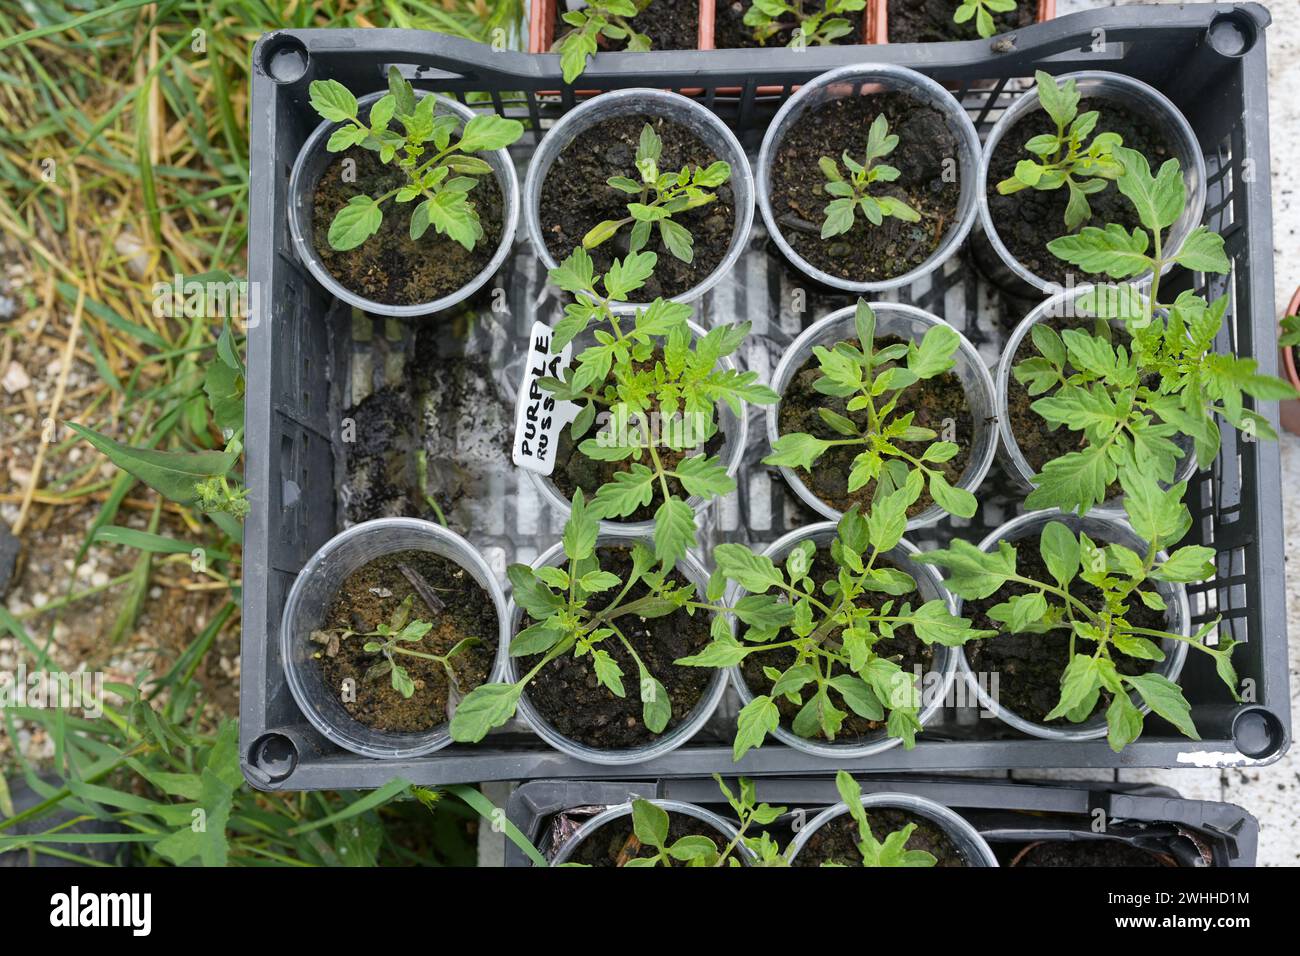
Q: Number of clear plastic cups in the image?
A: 13